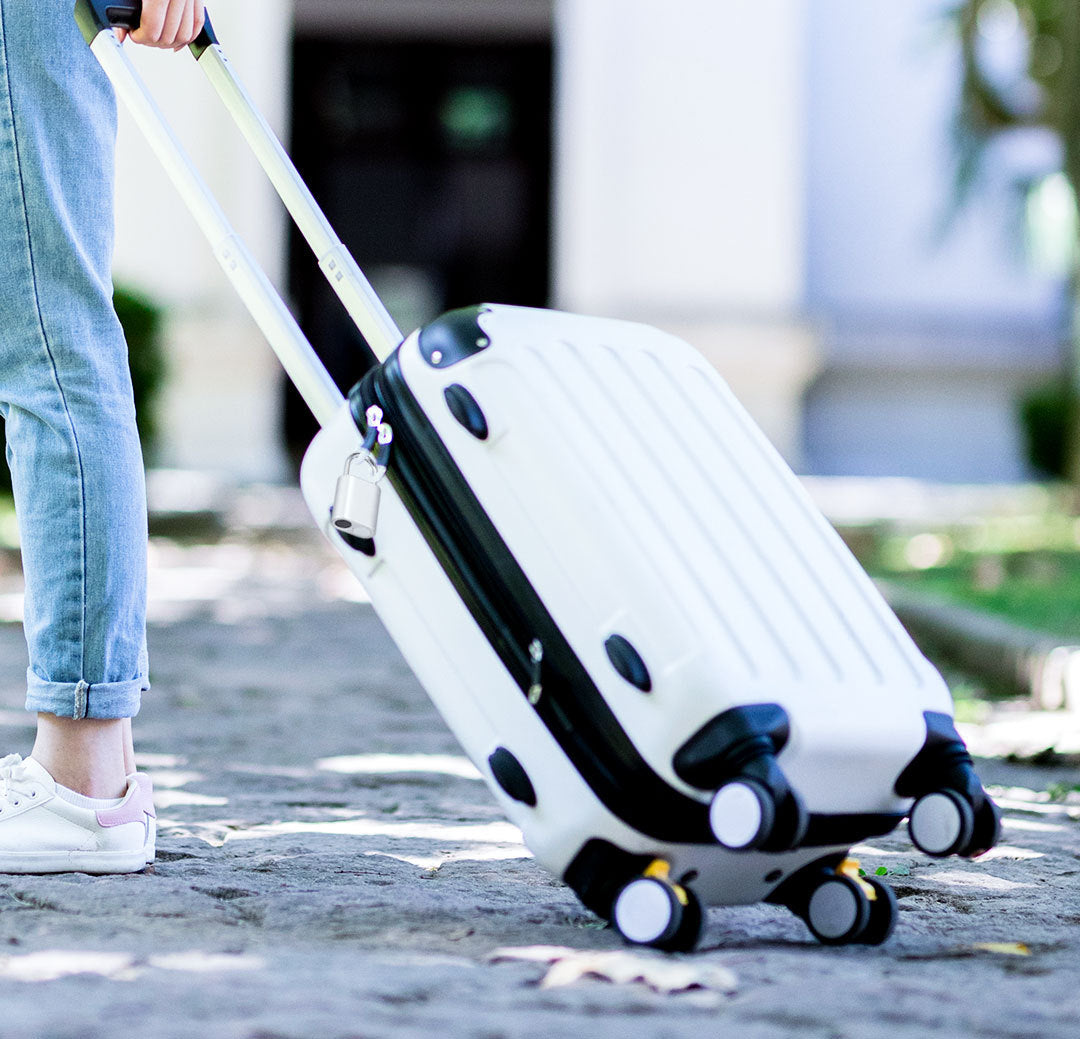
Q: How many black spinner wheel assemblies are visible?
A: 4